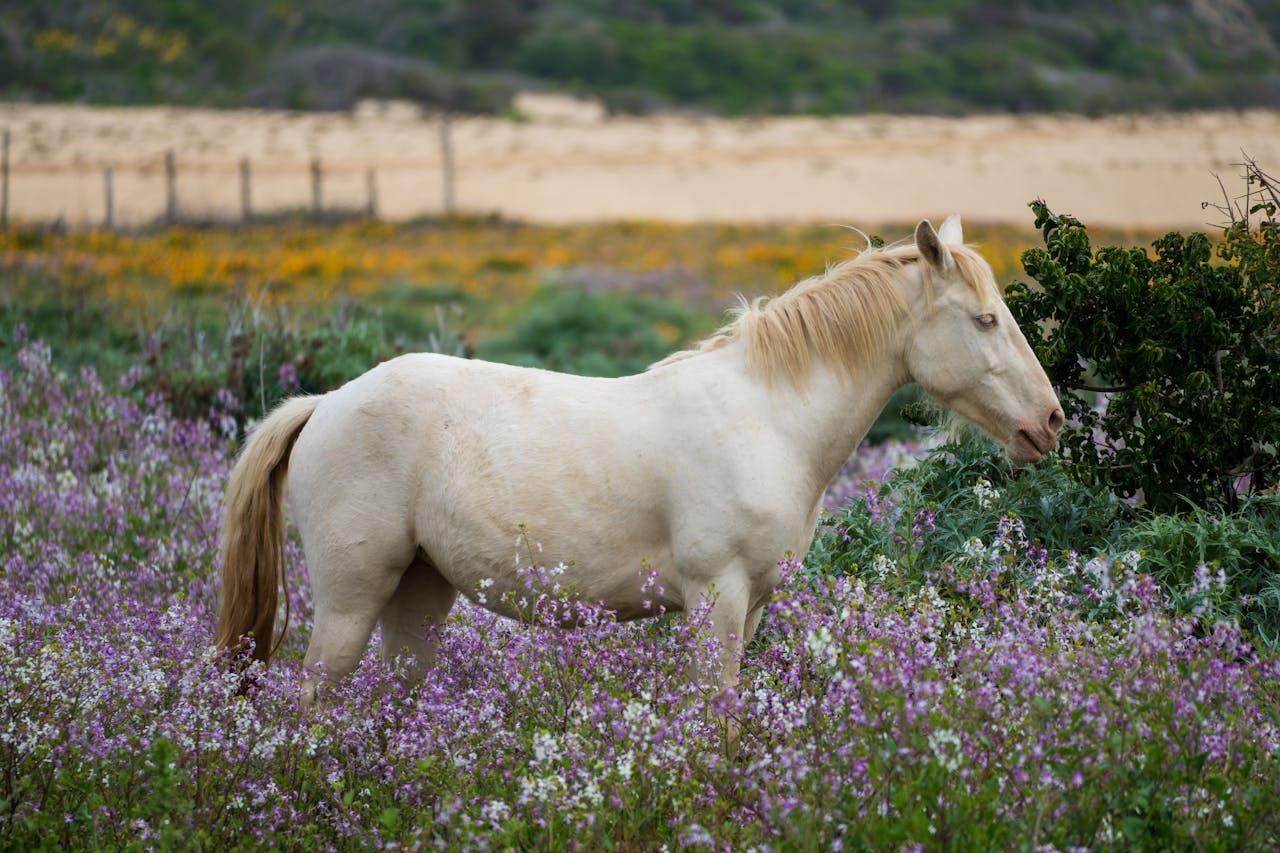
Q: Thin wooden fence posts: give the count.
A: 7